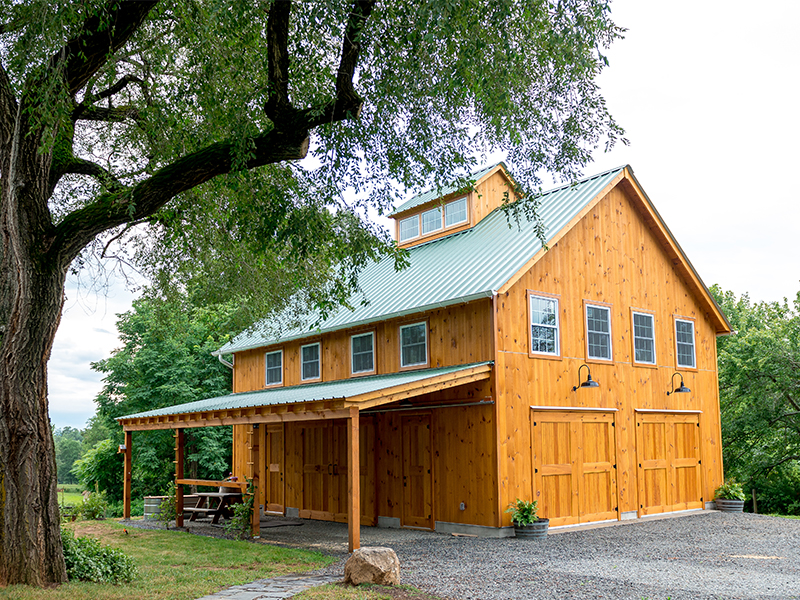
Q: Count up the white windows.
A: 11